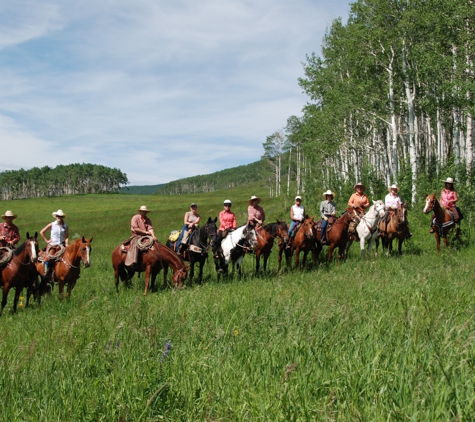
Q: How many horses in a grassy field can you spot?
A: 11